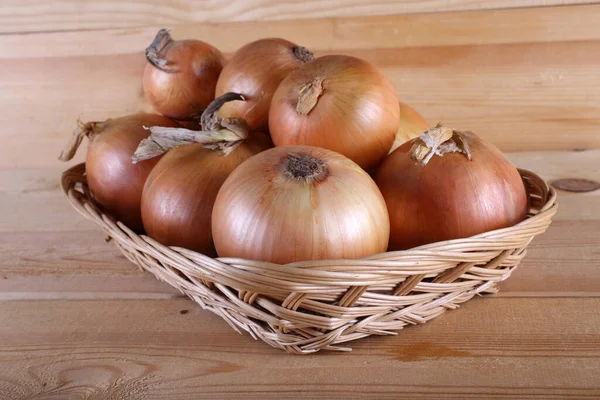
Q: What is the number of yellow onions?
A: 8